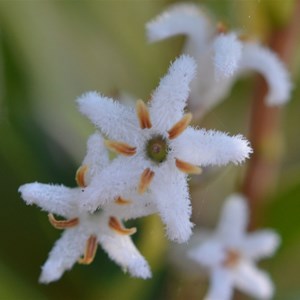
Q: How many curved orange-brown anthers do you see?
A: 10